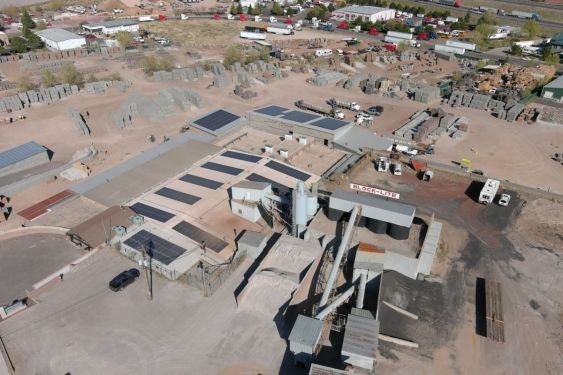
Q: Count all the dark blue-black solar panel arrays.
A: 13